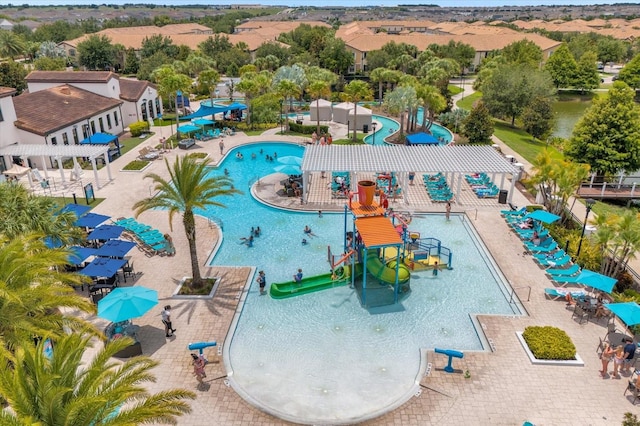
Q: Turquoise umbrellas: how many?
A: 8